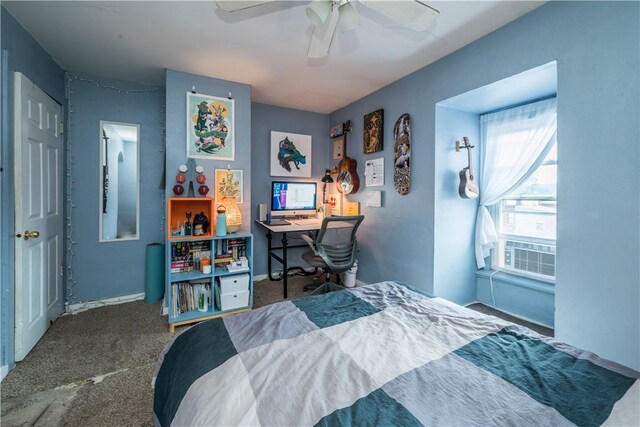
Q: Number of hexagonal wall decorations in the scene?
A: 6